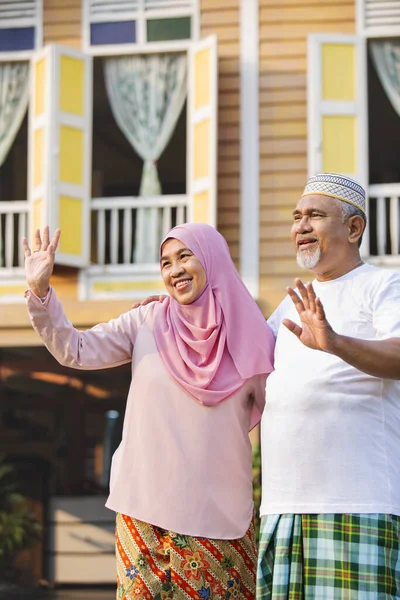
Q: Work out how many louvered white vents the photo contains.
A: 4